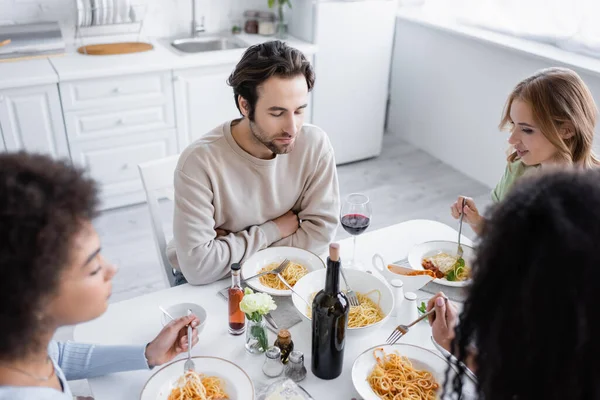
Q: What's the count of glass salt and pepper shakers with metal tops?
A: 2